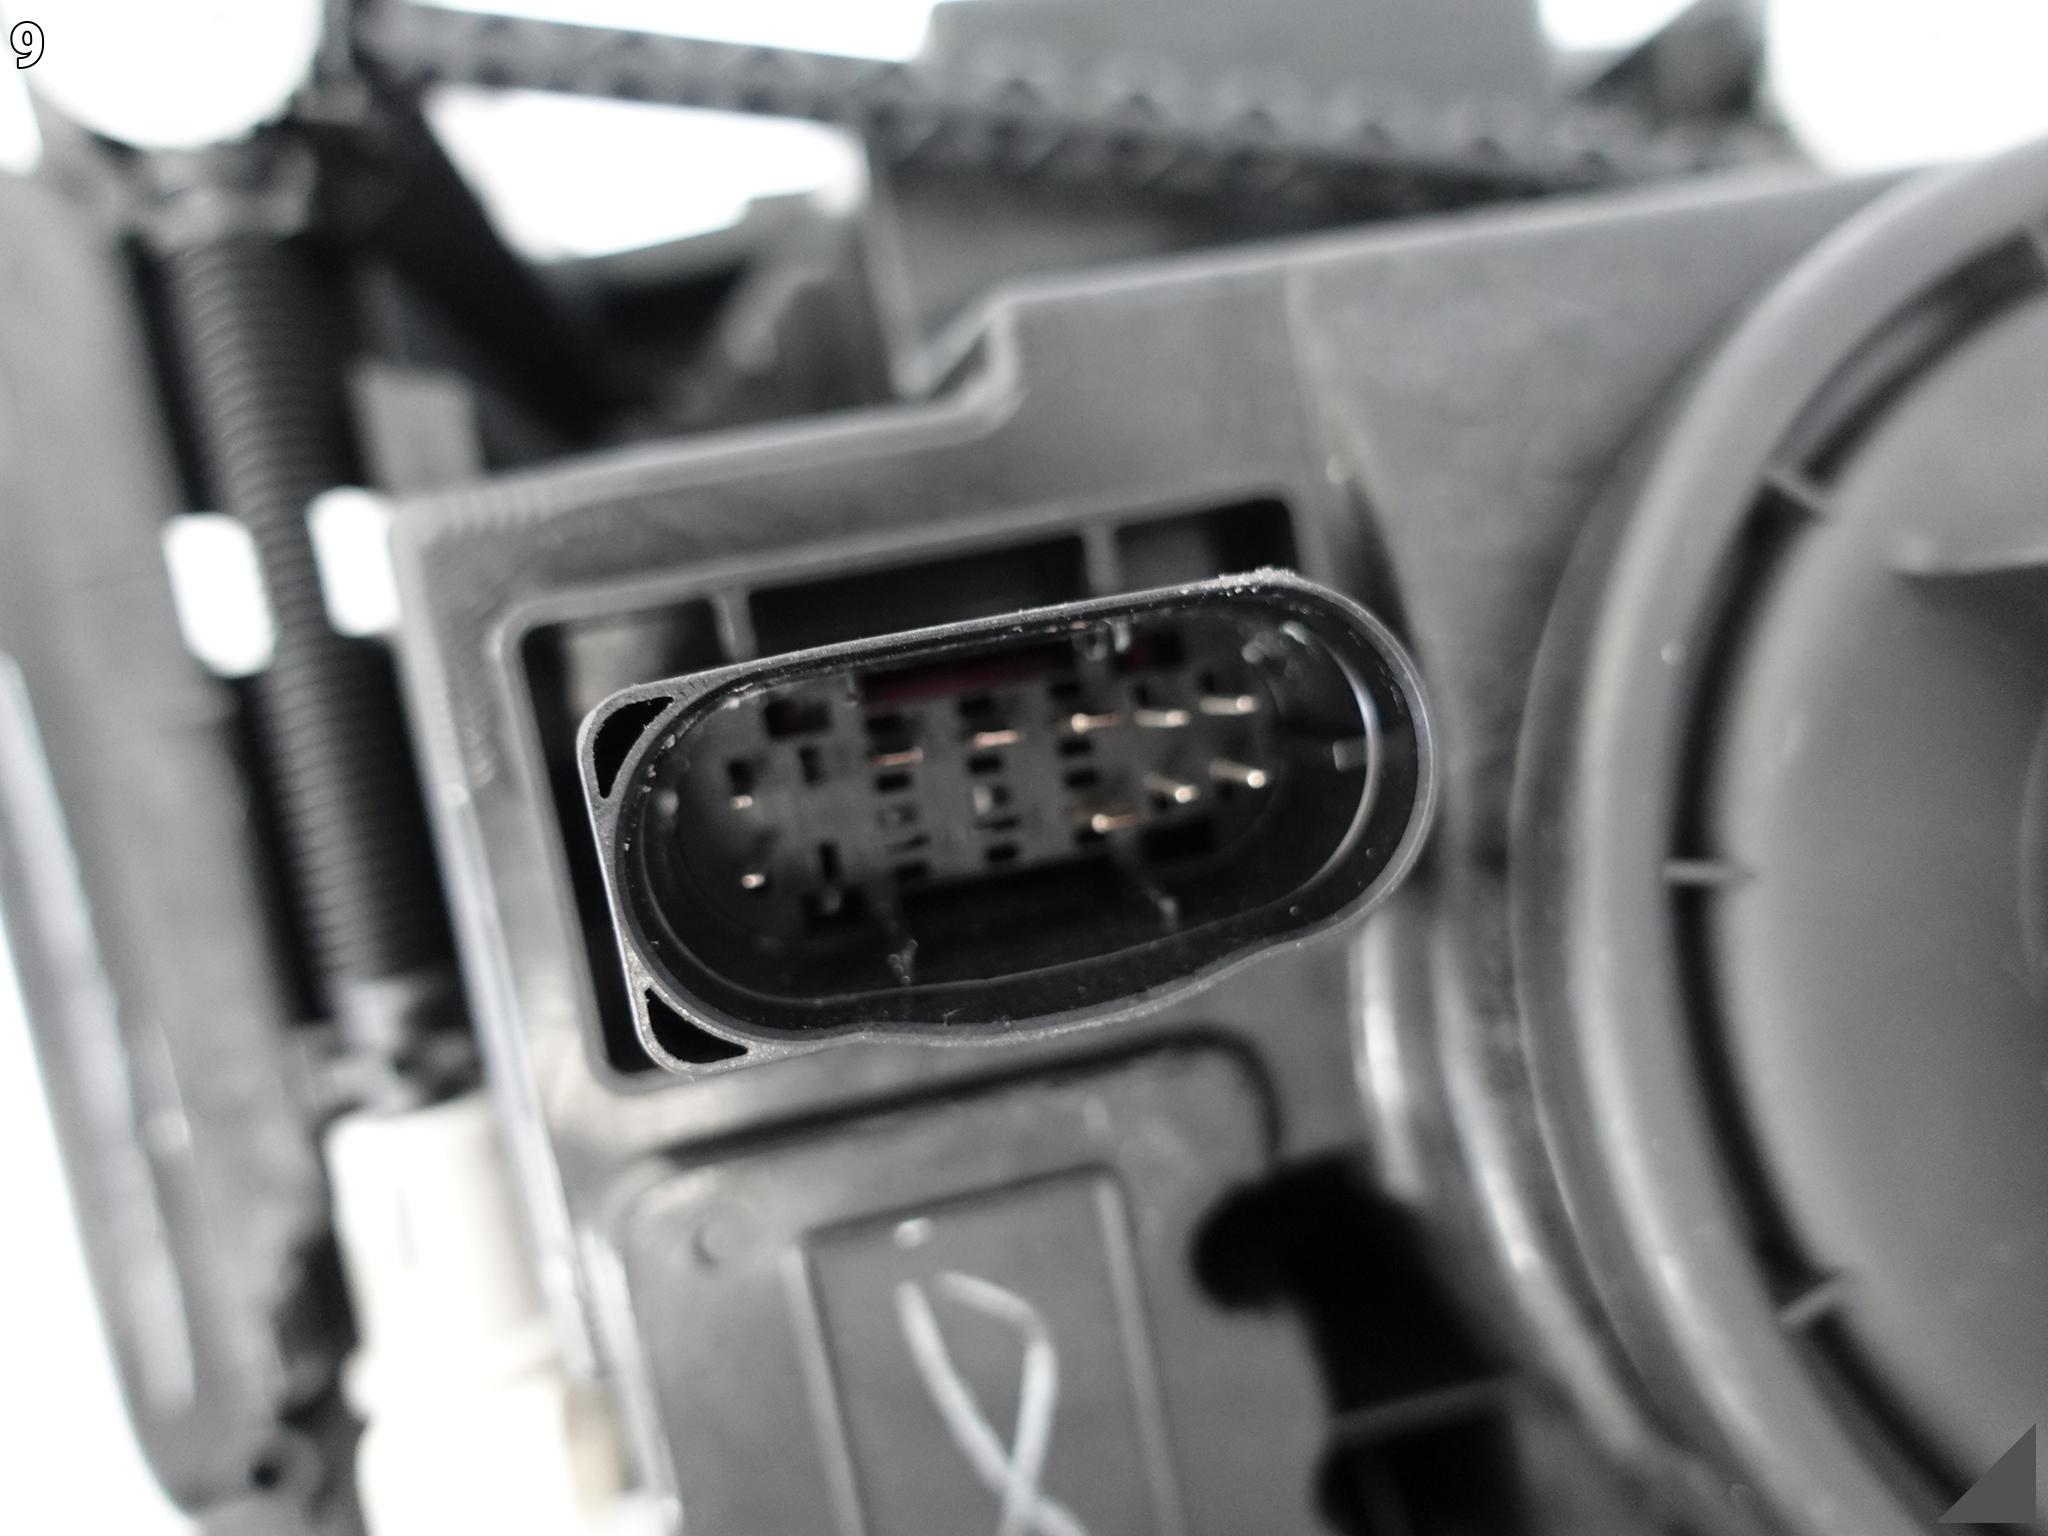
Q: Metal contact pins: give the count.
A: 10